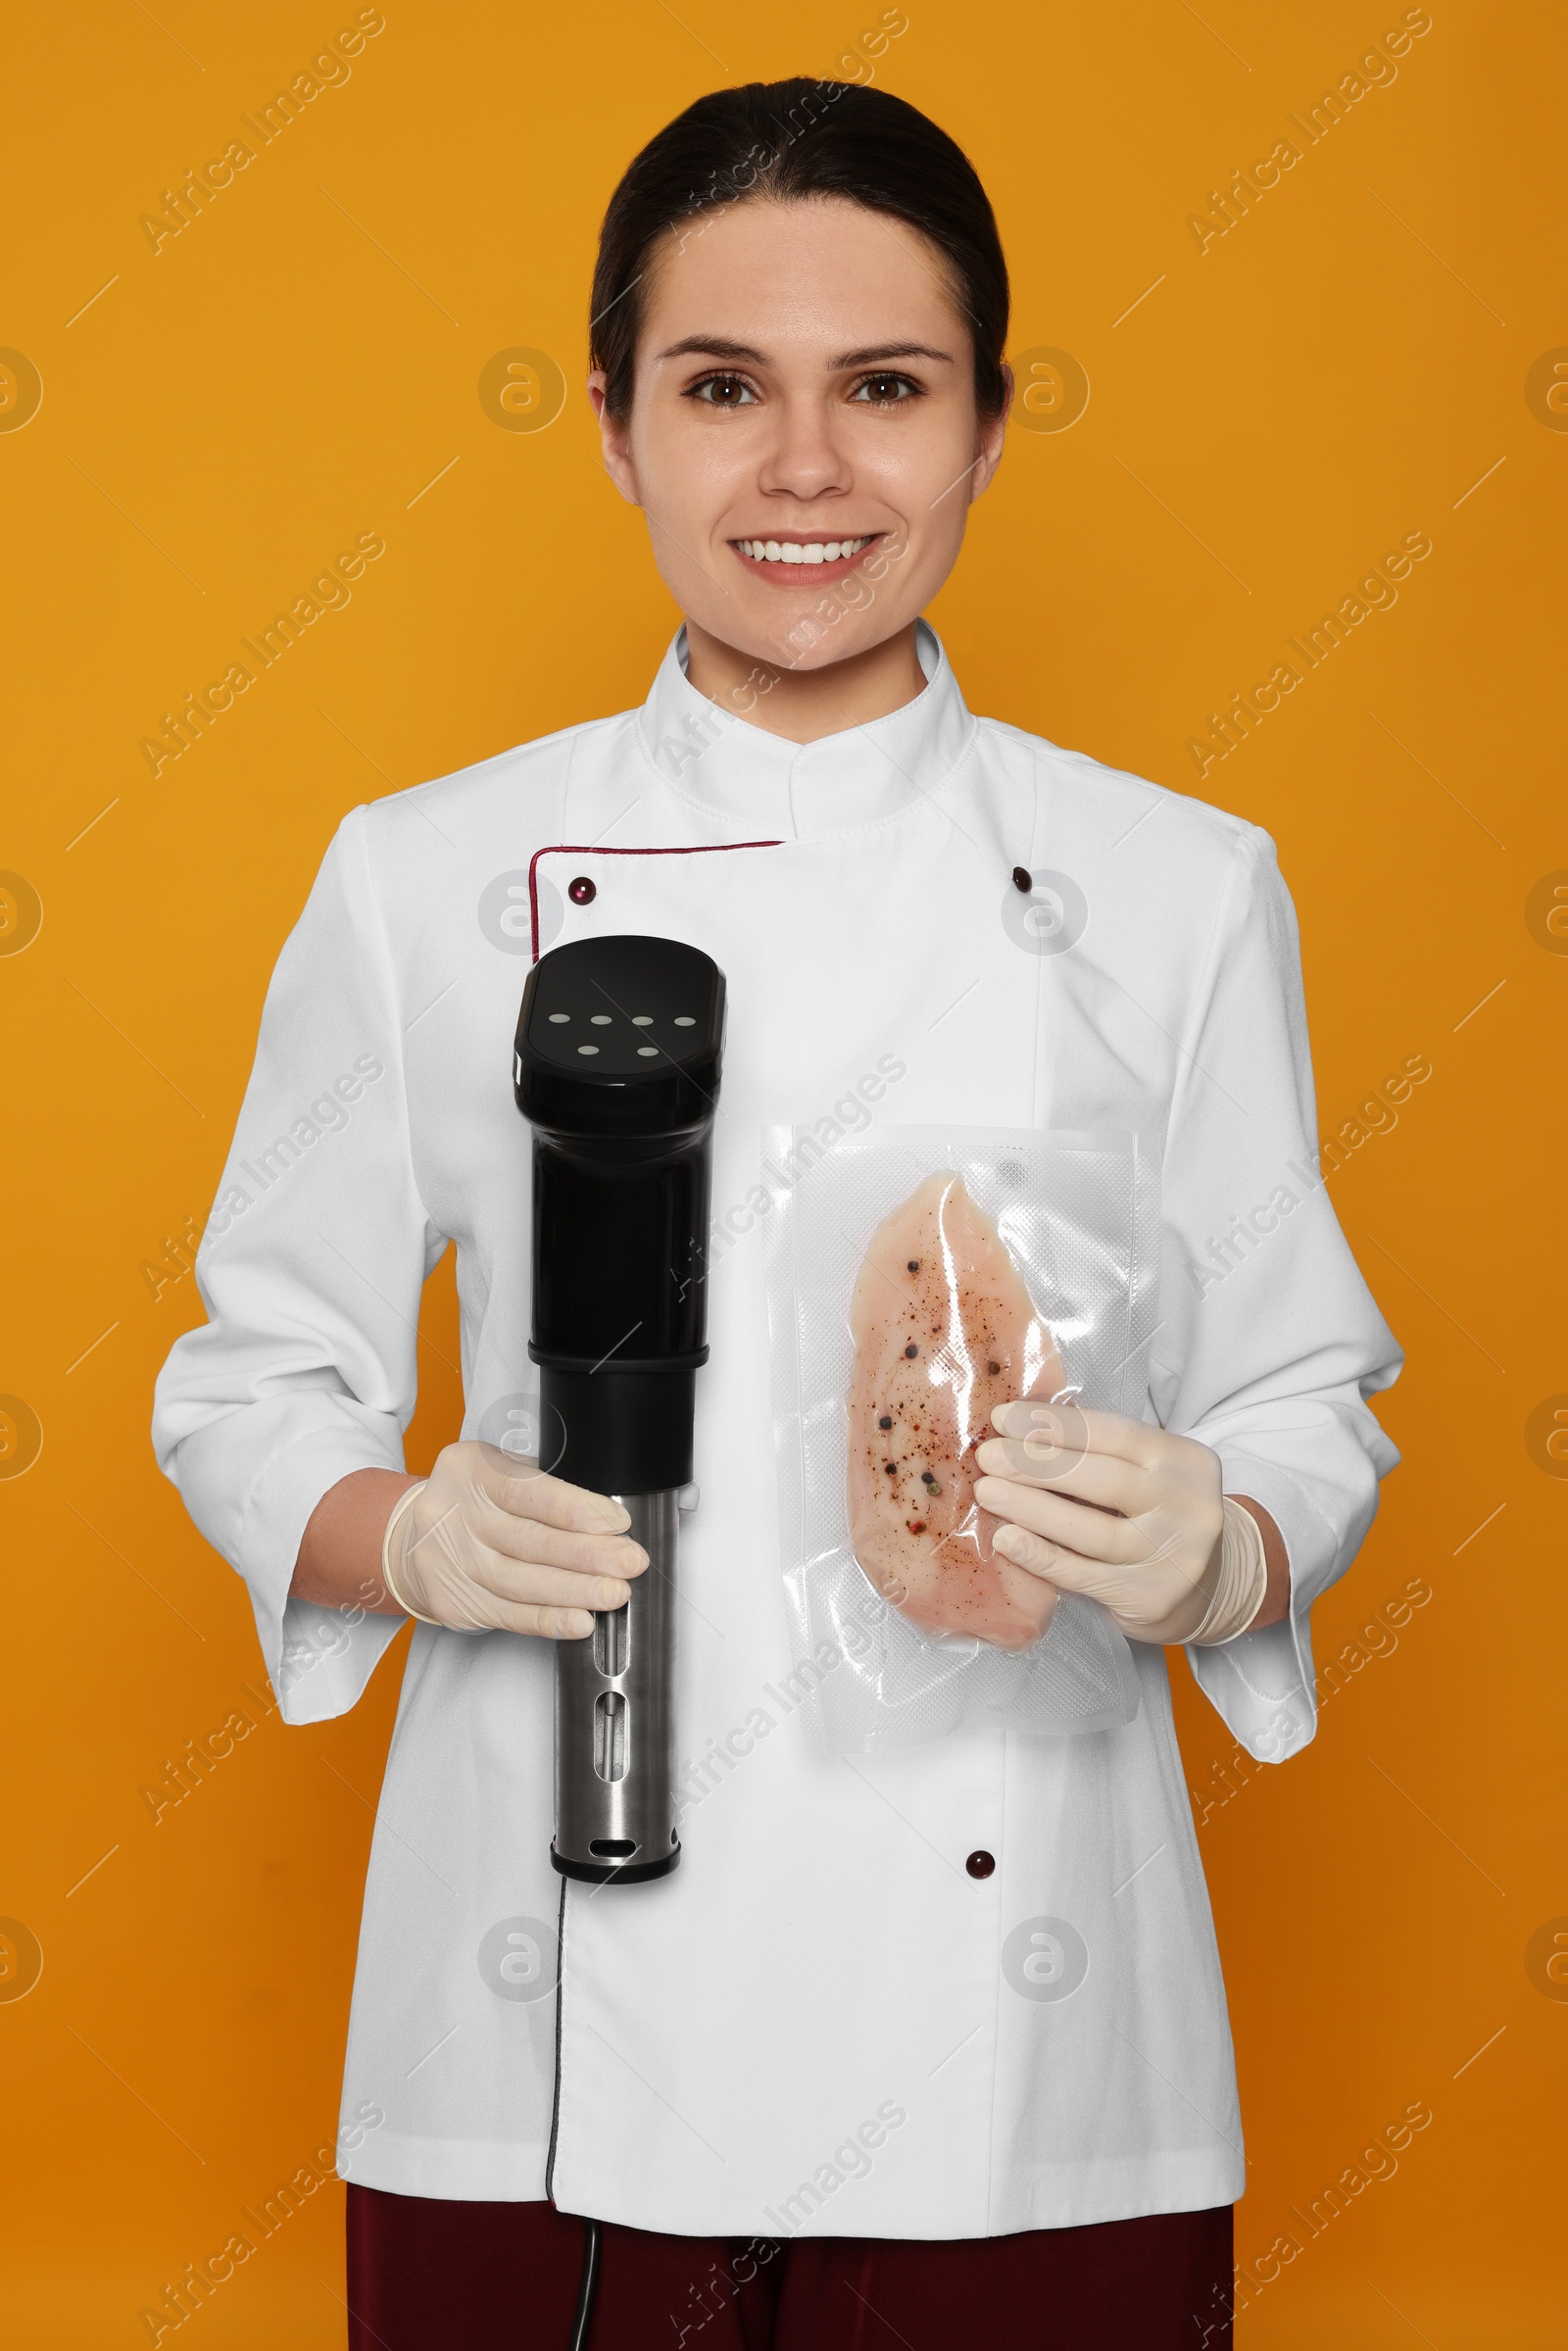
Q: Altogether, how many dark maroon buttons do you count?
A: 3